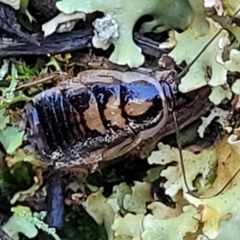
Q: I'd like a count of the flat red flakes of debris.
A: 0